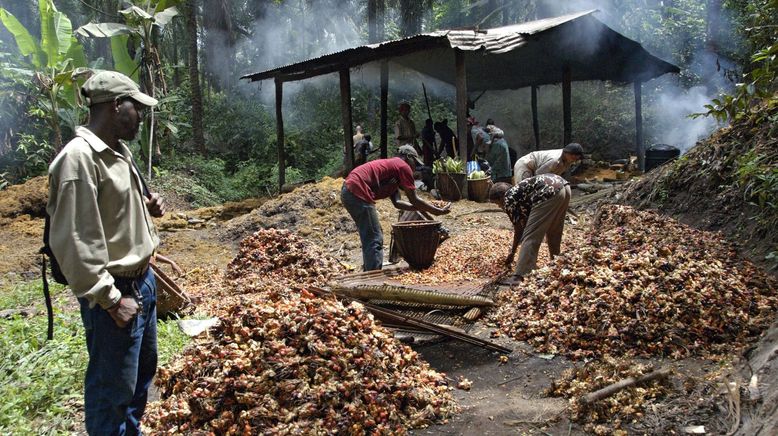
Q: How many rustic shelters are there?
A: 1